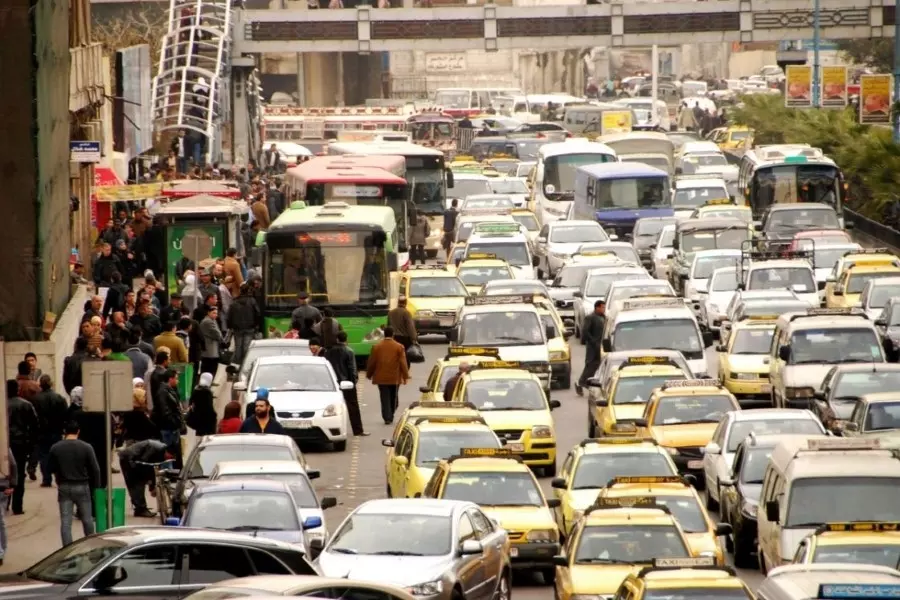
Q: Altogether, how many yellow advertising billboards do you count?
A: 3